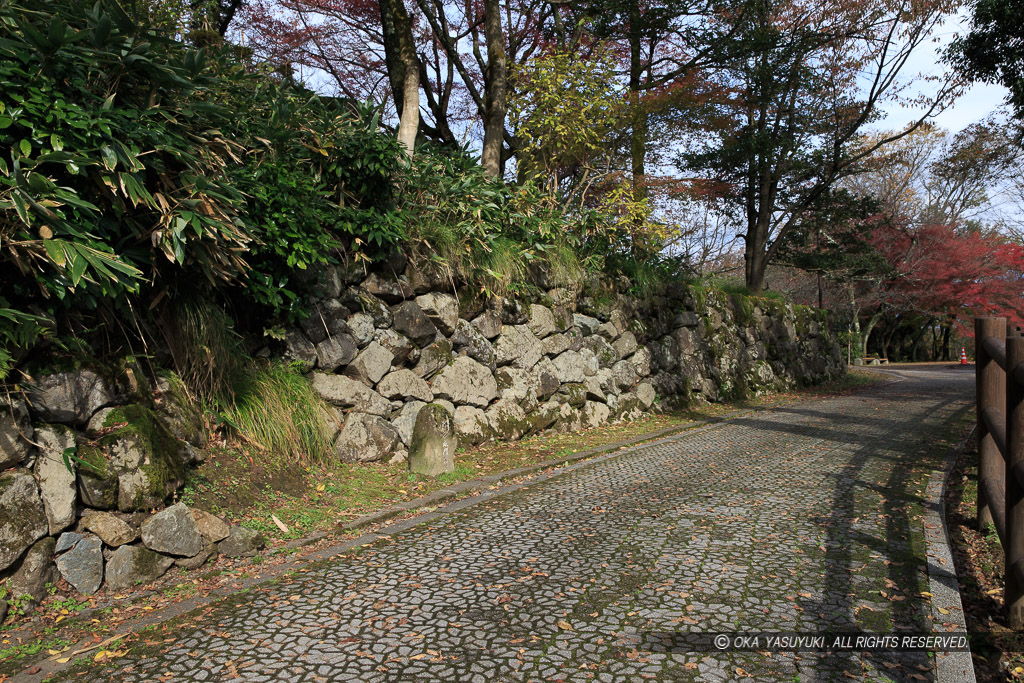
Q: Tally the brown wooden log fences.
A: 1